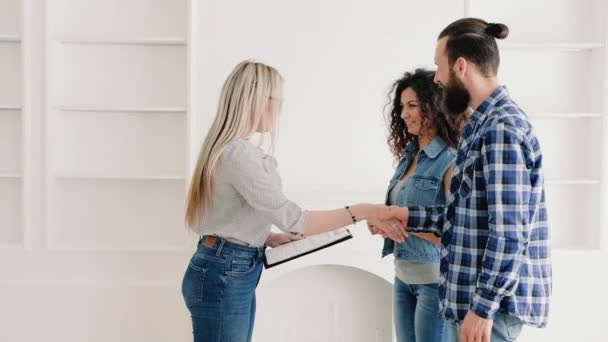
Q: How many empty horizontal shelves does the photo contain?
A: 9